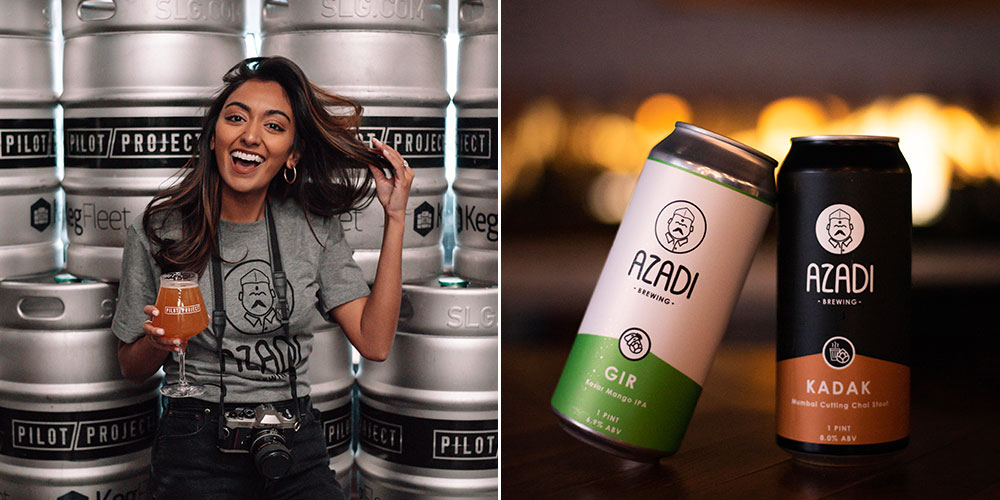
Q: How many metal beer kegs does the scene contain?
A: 7